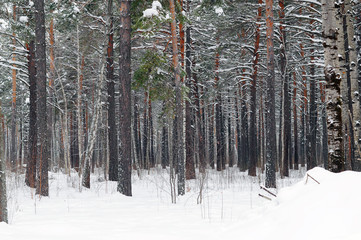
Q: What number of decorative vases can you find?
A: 0